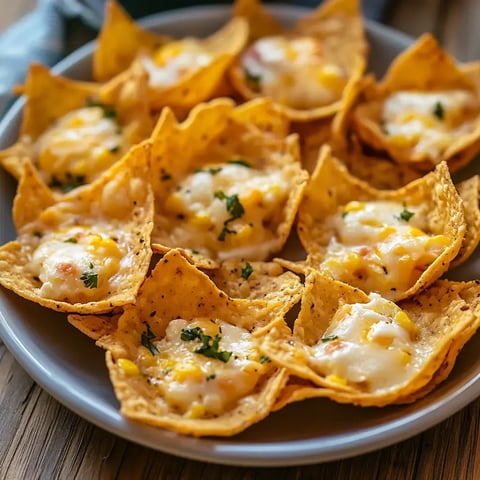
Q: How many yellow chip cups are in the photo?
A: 9